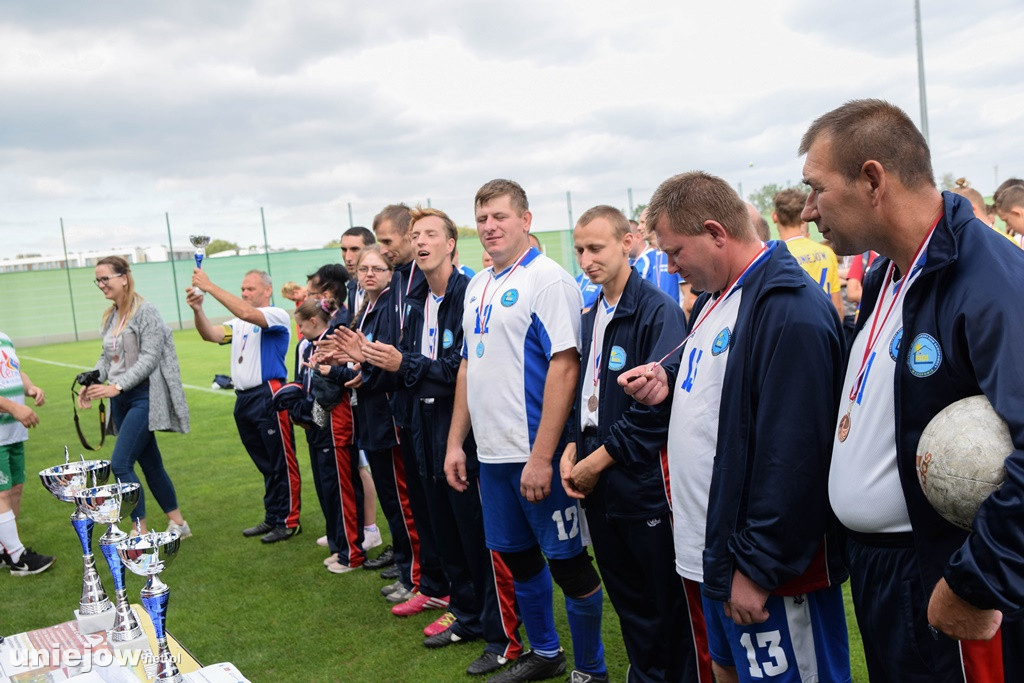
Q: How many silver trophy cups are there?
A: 4